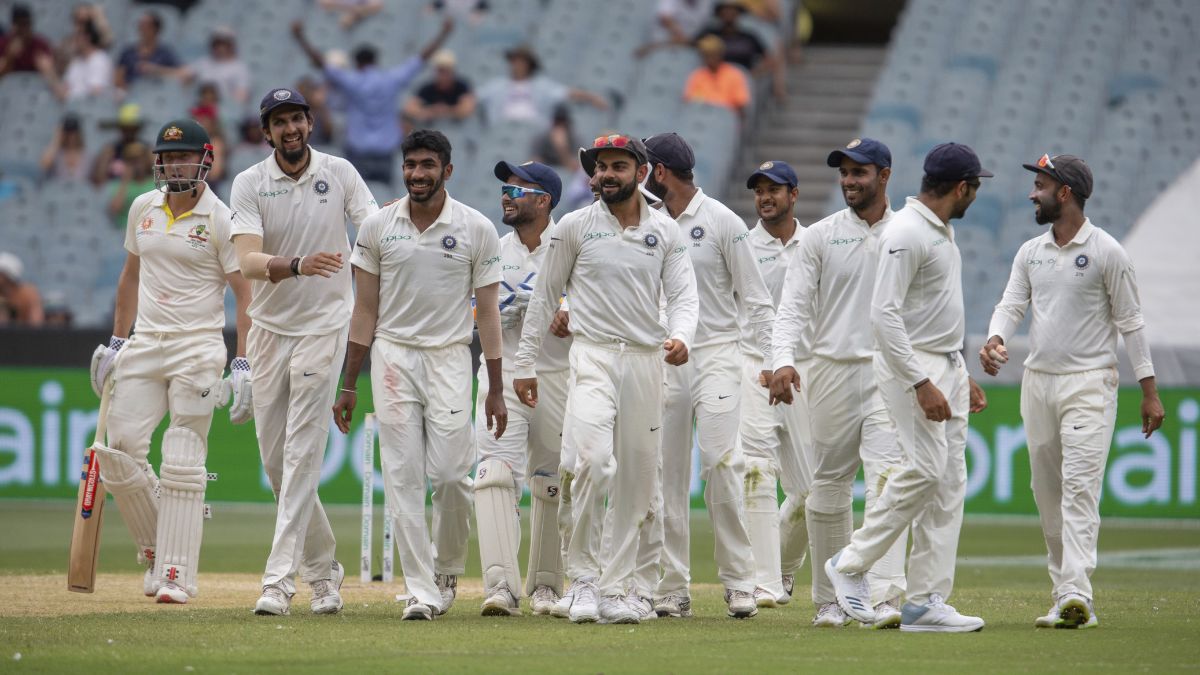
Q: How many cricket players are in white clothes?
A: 11